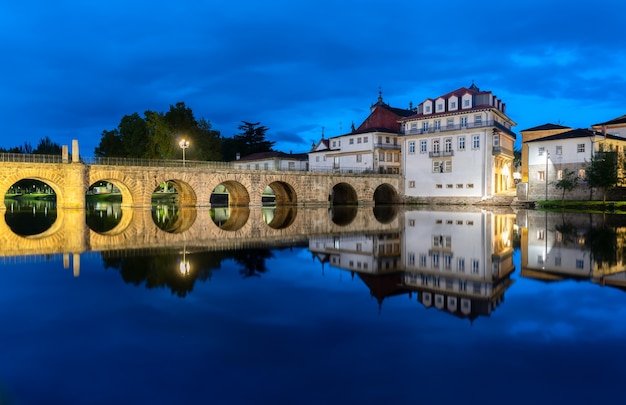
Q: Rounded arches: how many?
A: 7